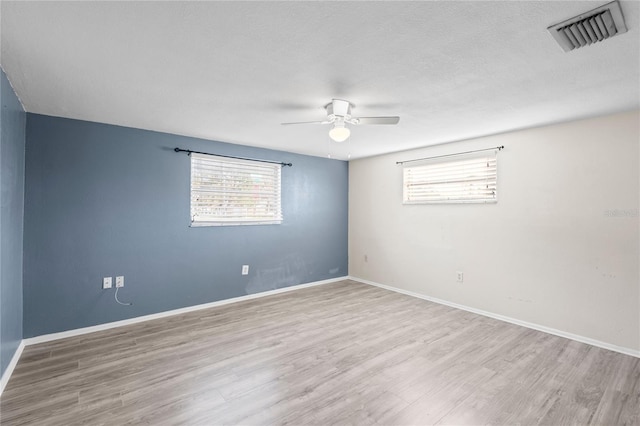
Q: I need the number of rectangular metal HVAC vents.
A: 1